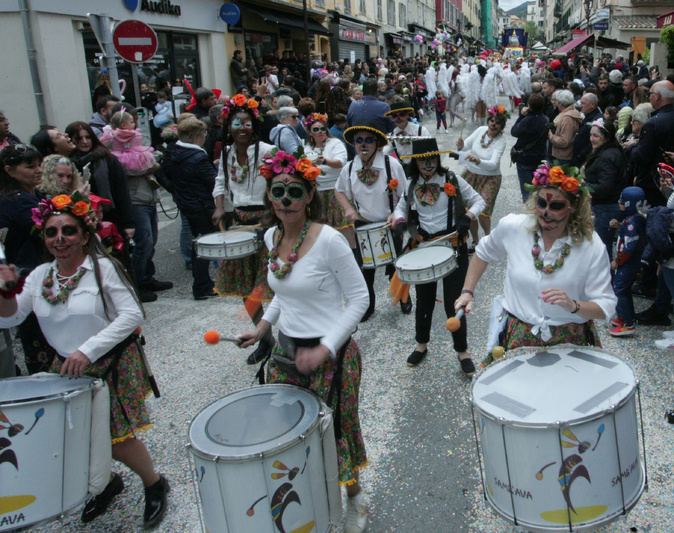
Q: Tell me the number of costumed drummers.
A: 9